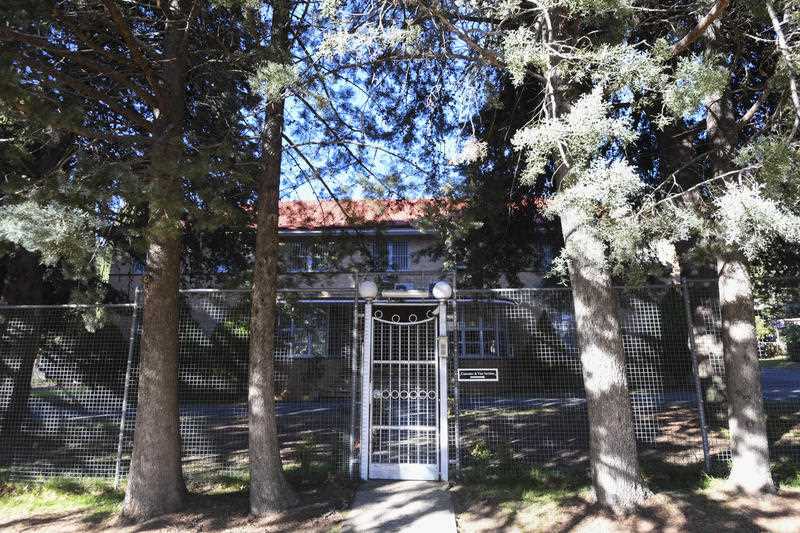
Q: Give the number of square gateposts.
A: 2